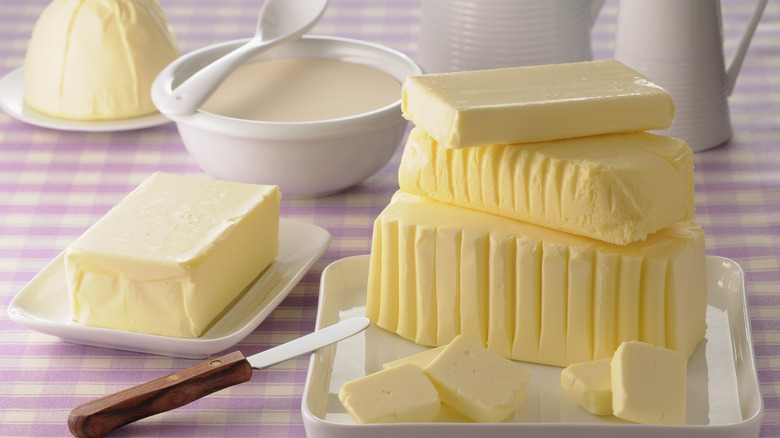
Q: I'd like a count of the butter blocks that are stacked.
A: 3